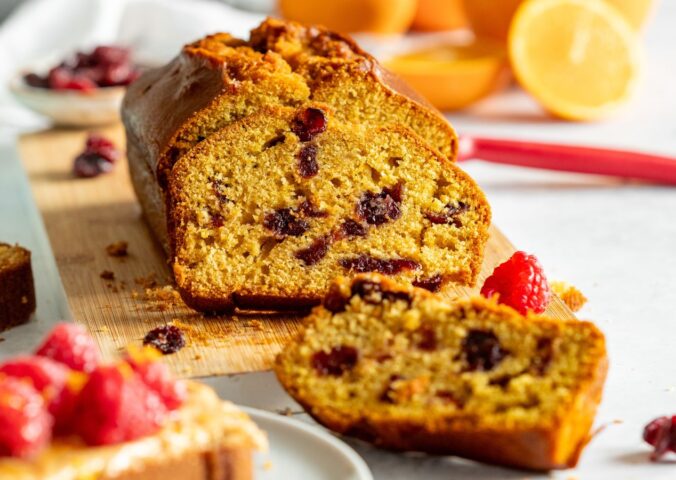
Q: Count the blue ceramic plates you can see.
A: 0